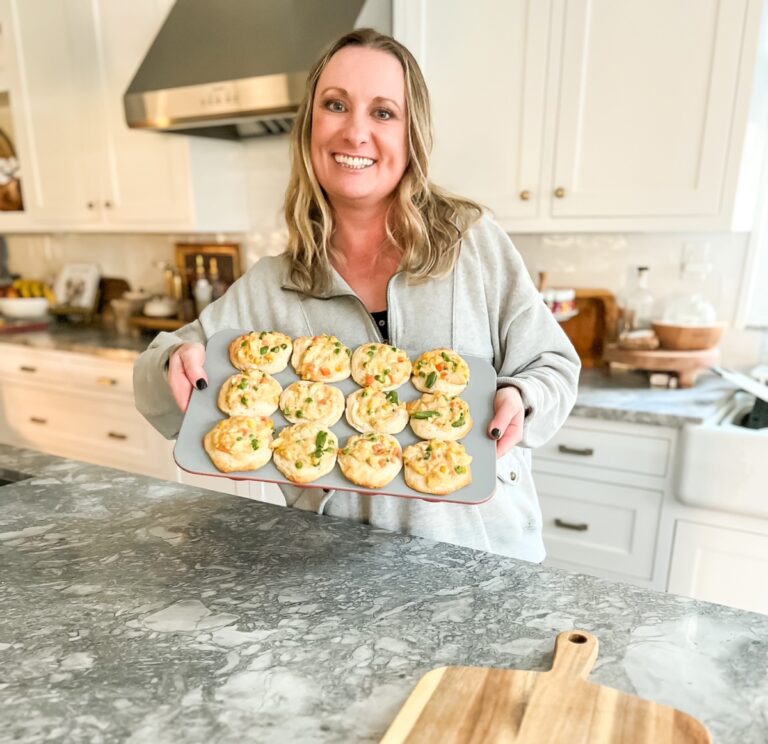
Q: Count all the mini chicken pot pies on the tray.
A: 12